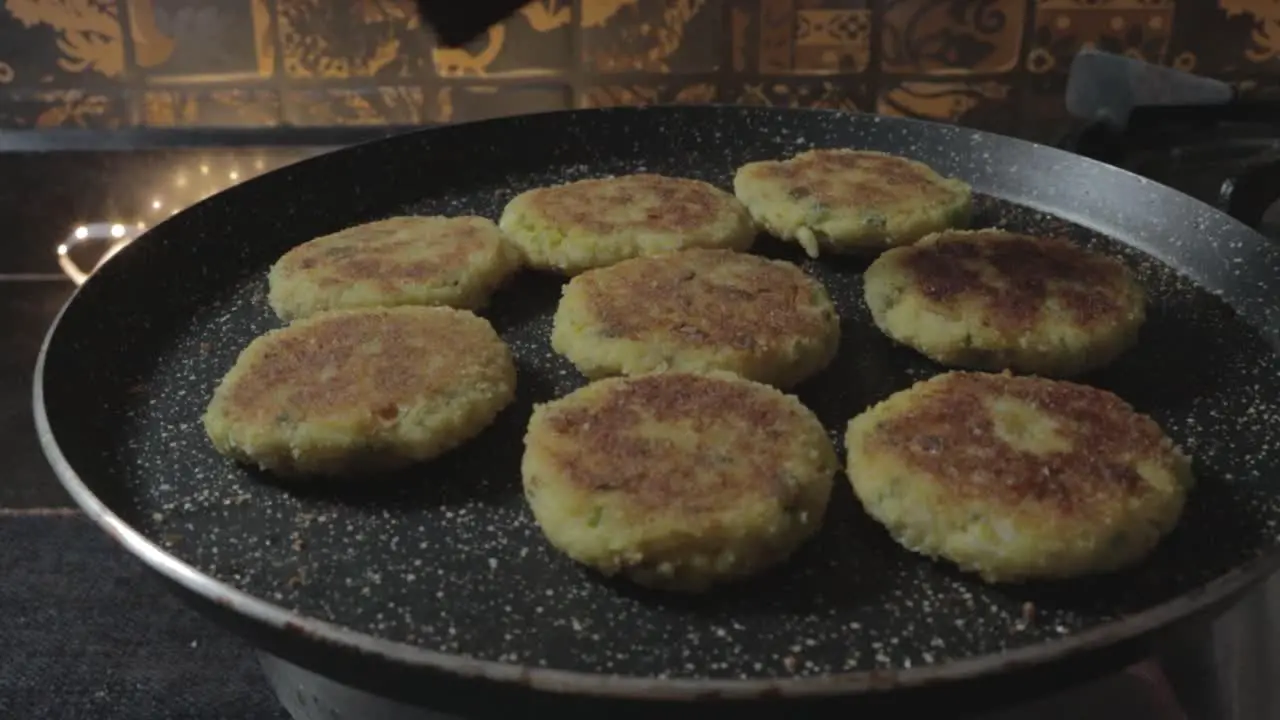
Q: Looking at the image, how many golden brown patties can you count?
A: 8